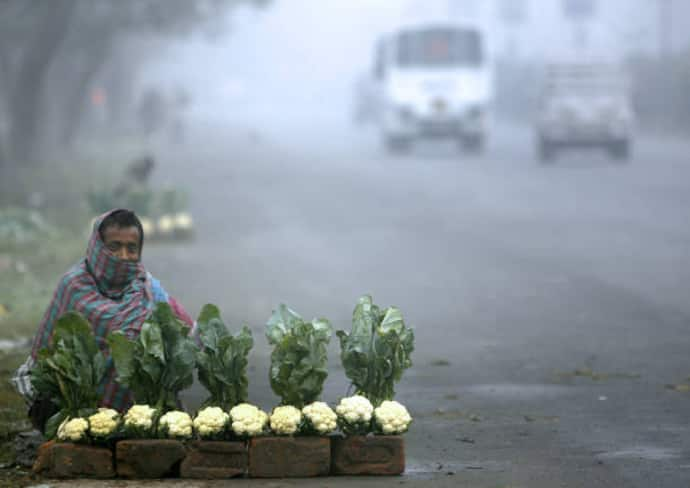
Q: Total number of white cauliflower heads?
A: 10